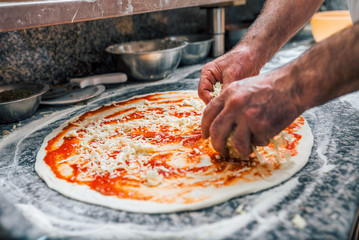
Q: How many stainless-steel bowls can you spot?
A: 3